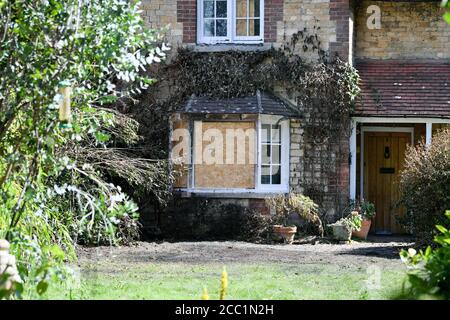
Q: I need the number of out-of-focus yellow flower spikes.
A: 2